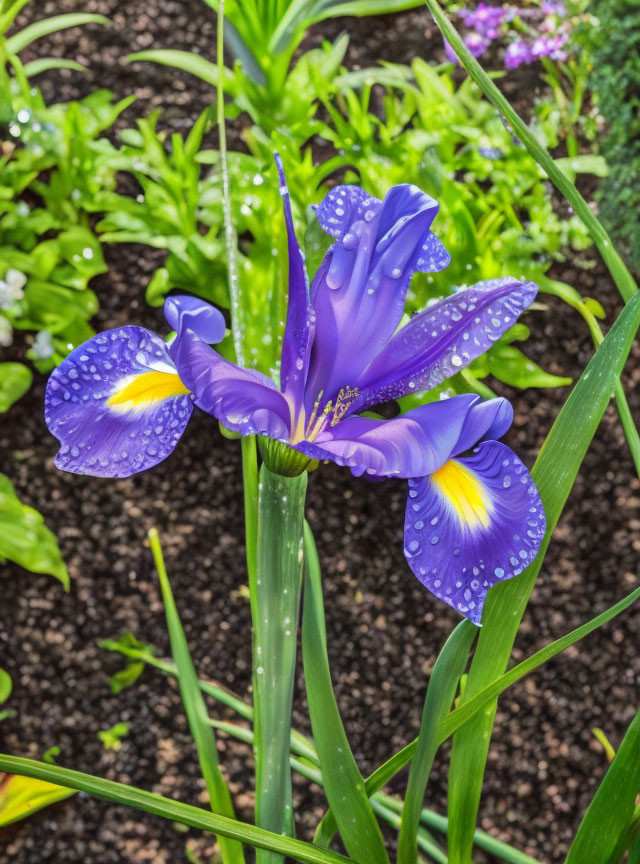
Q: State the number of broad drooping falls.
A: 2